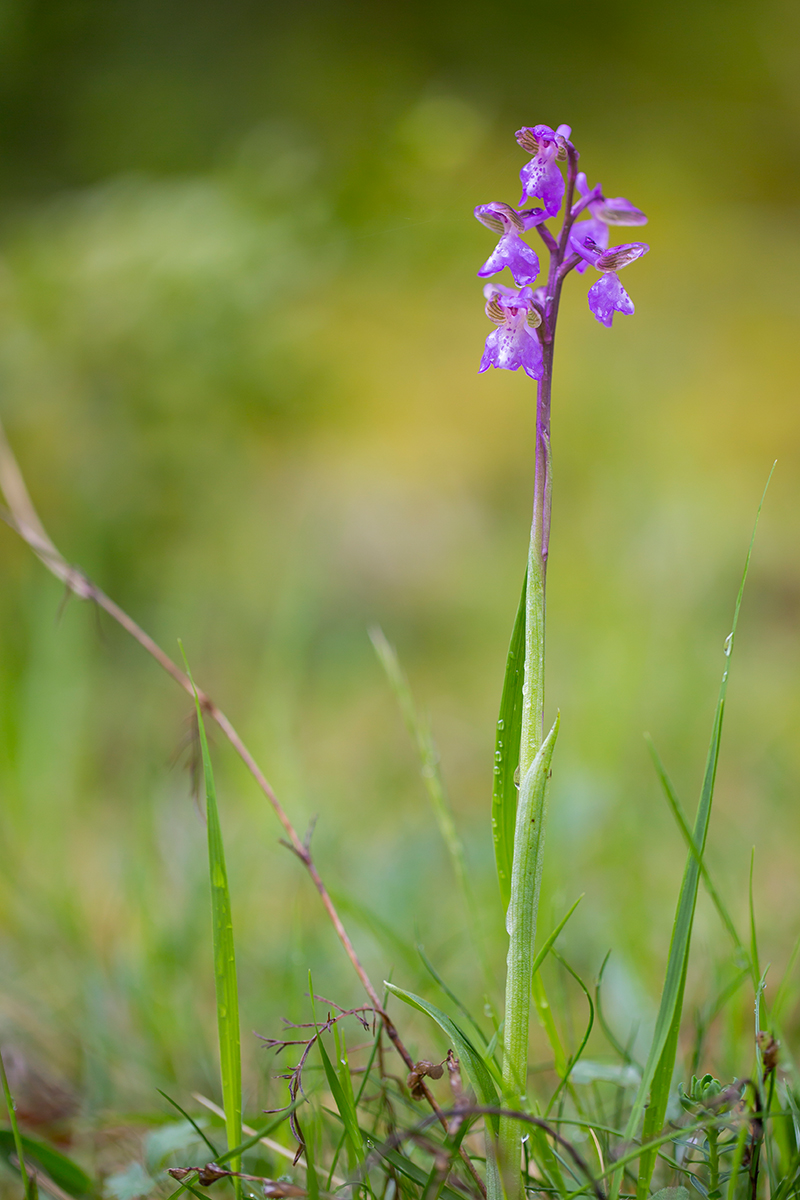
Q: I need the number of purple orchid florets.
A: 5